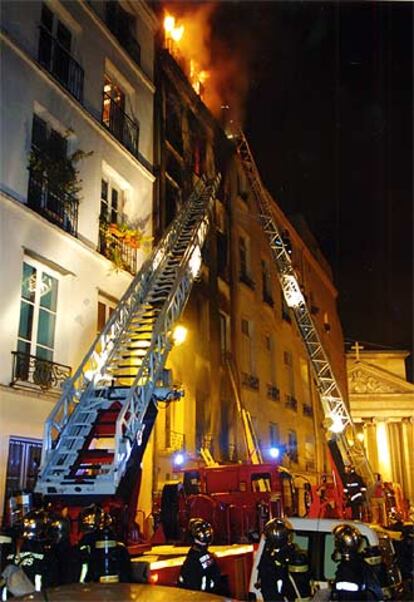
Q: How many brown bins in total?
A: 0